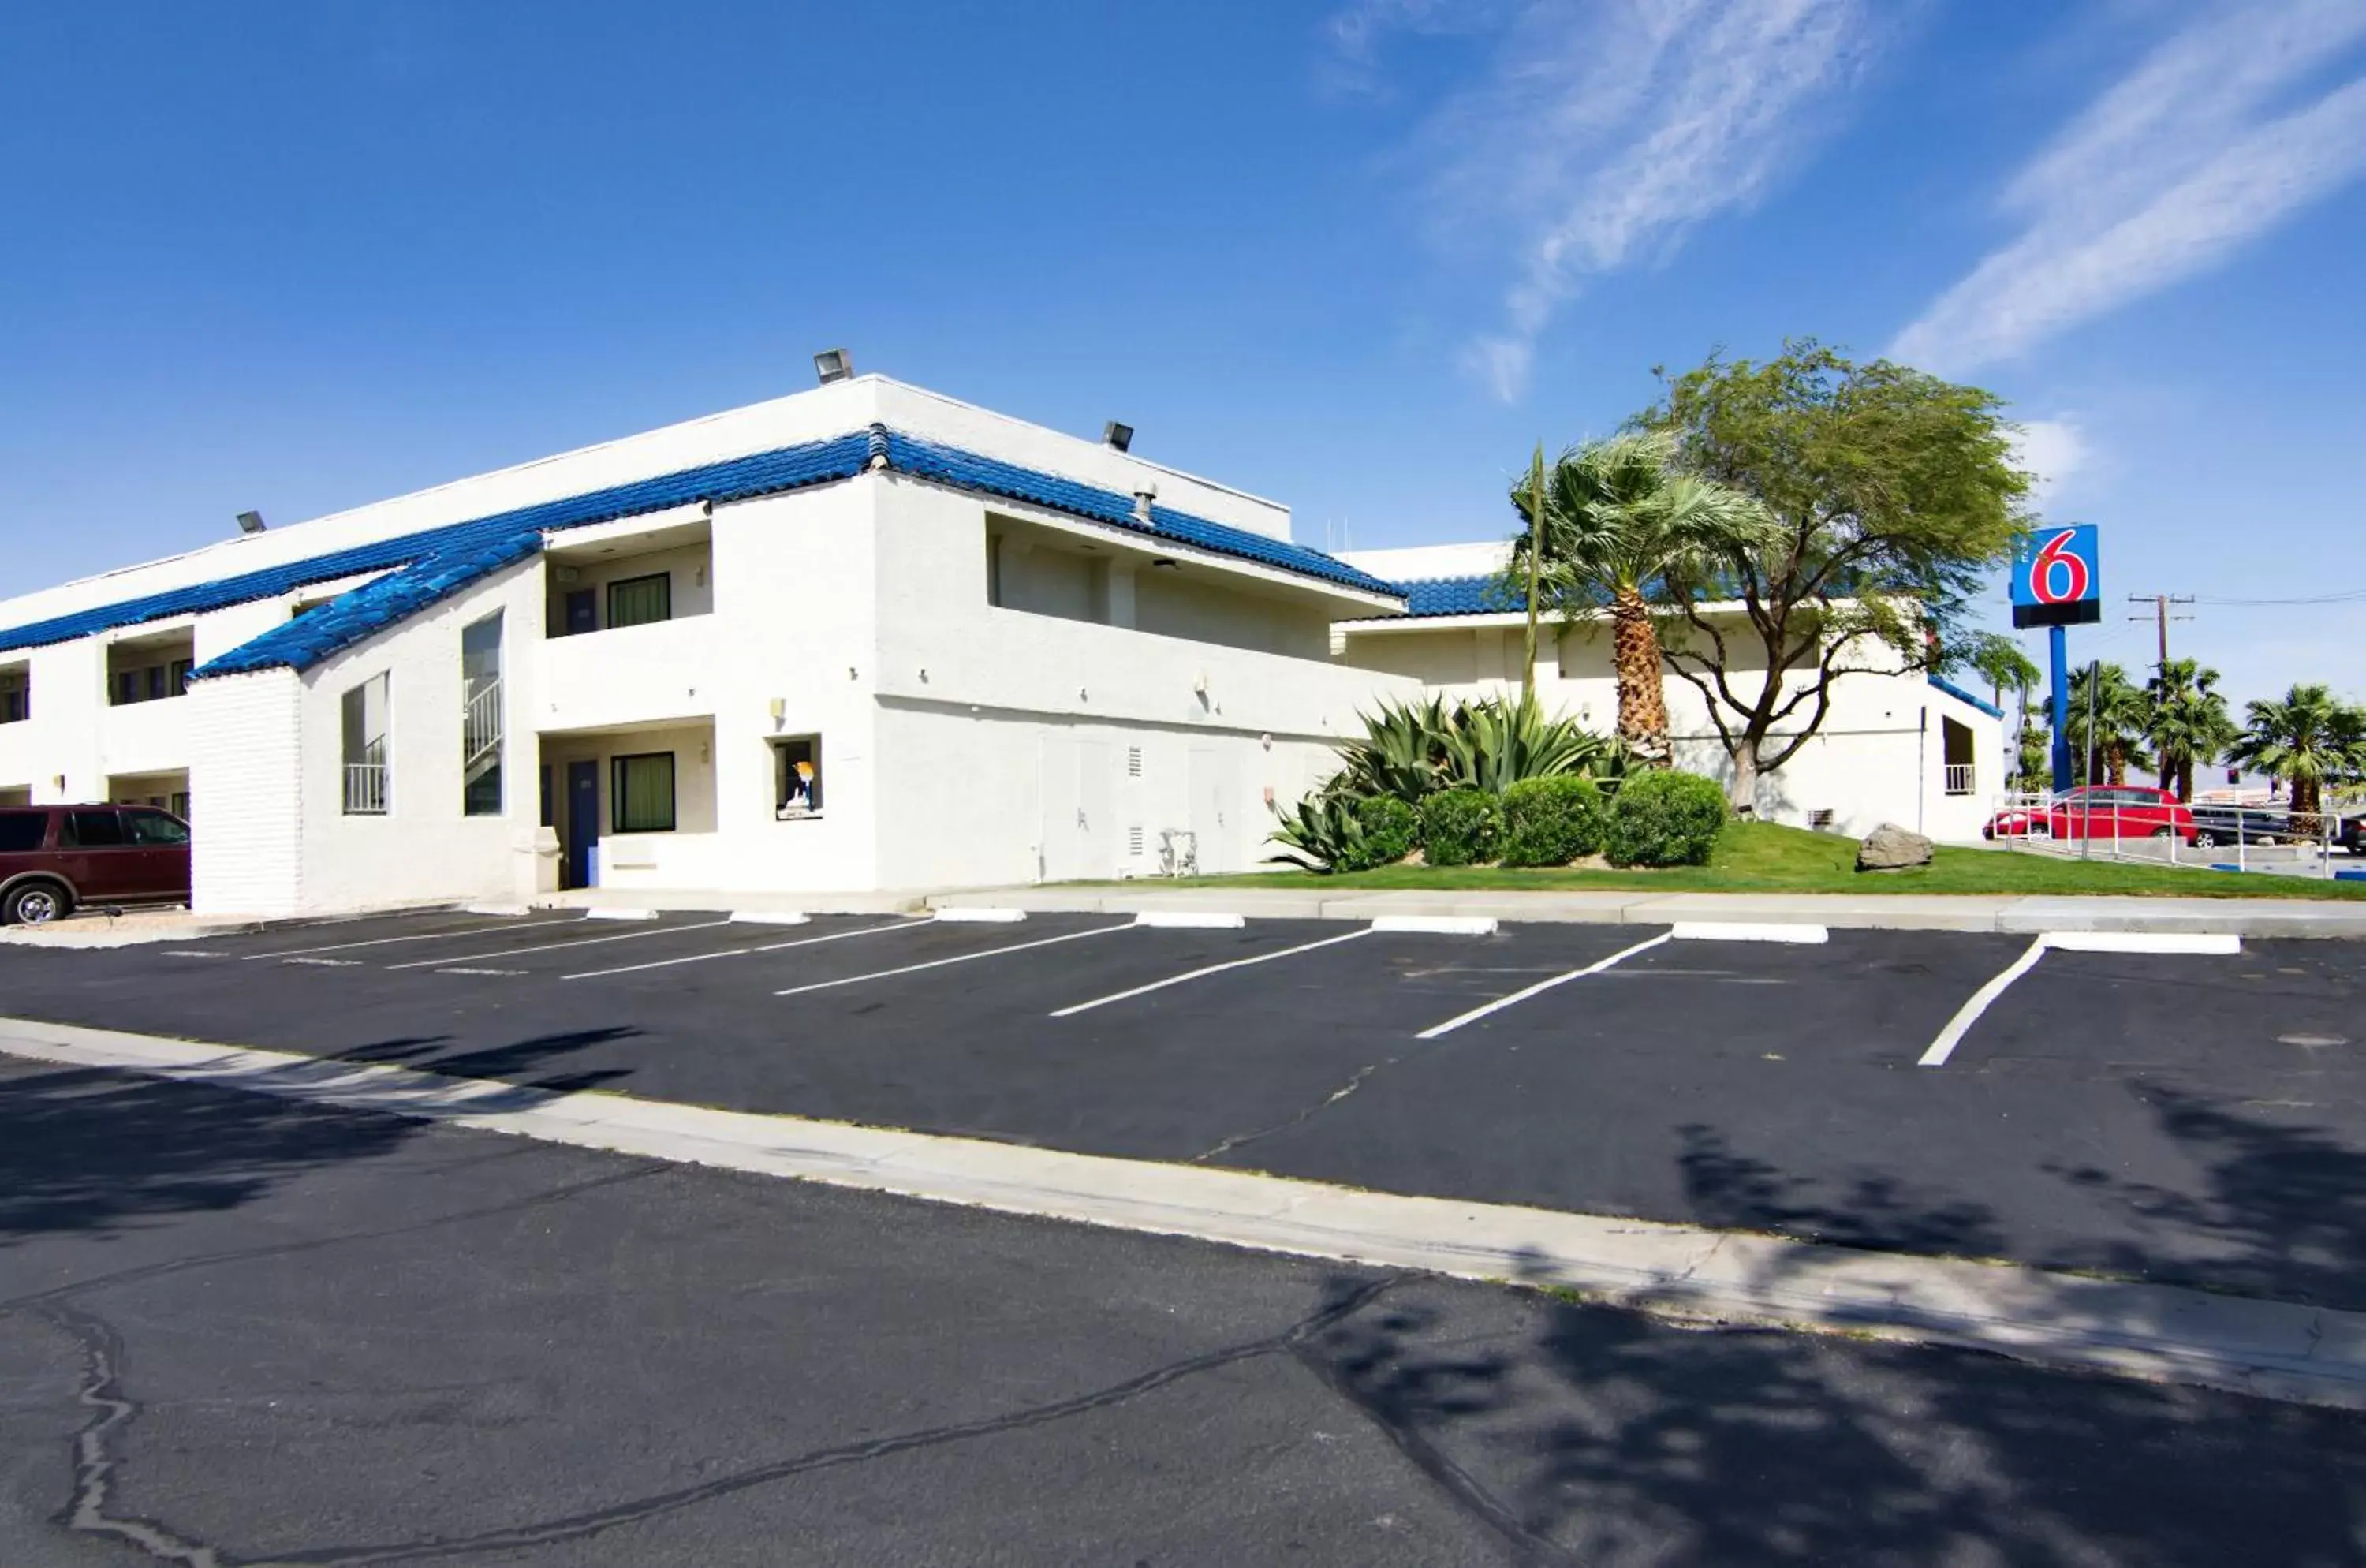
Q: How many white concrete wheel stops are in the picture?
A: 8